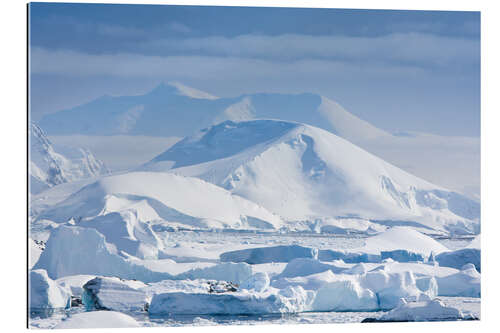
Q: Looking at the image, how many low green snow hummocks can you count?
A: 0